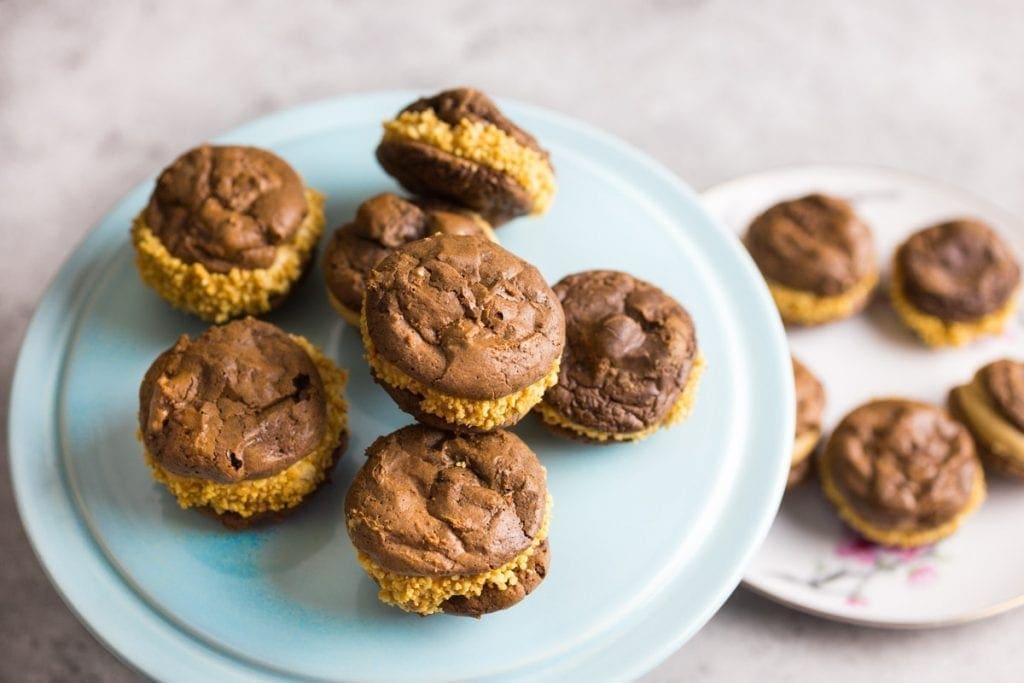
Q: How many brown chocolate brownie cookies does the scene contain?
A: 12